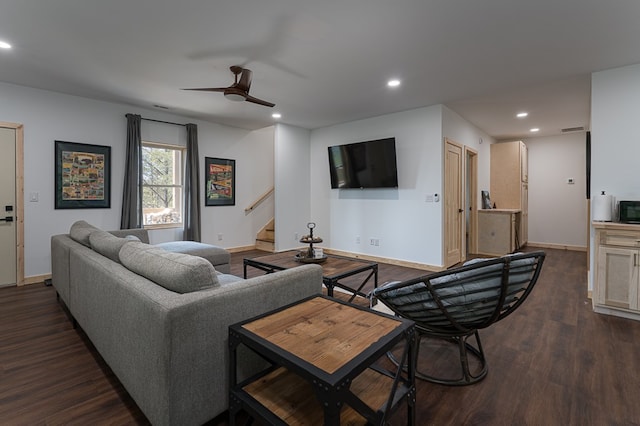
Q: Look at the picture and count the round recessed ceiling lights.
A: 5